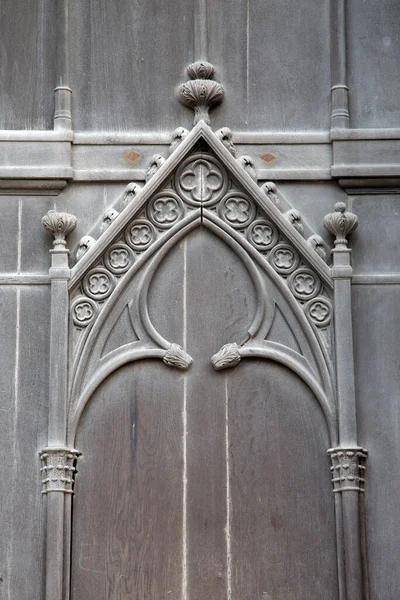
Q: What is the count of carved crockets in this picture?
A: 10